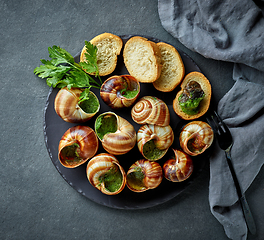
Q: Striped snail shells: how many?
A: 10